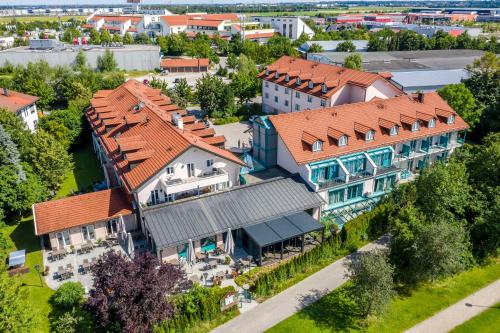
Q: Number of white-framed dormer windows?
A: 13